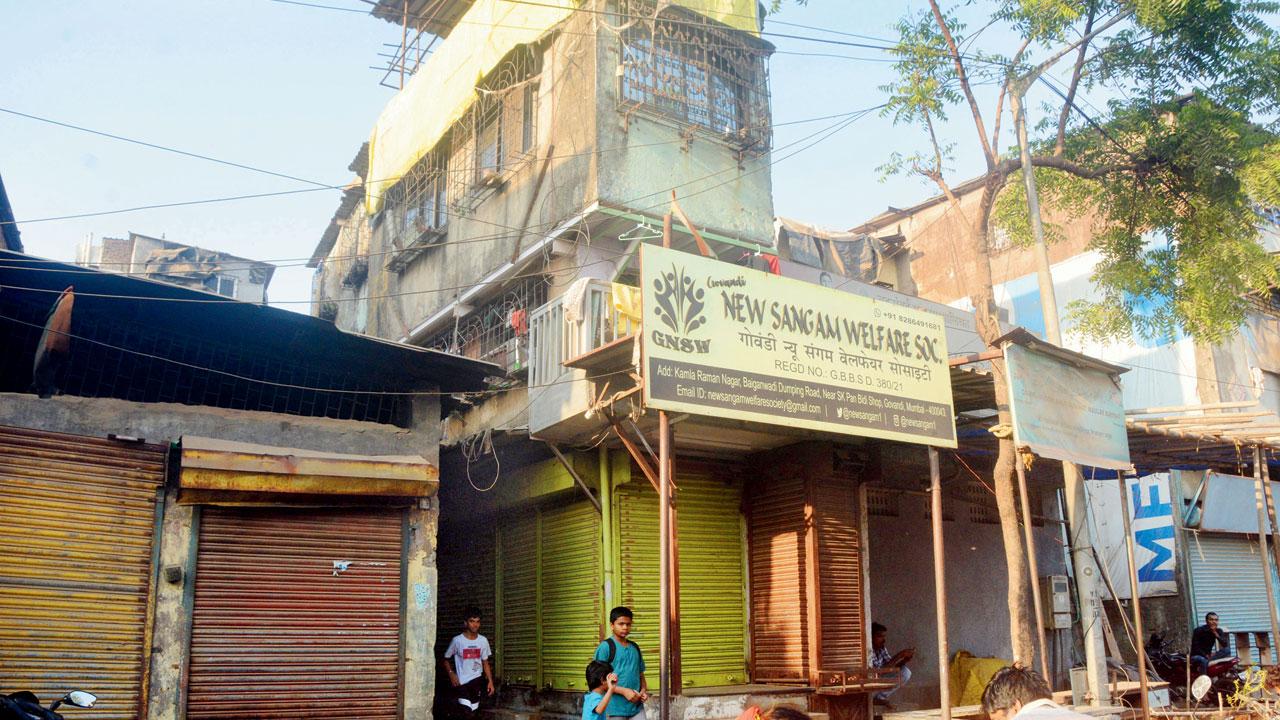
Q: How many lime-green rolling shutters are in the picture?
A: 3